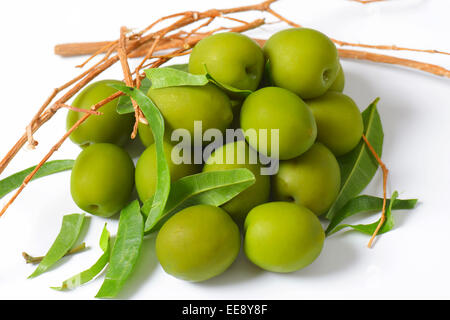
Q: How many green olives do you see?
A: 14